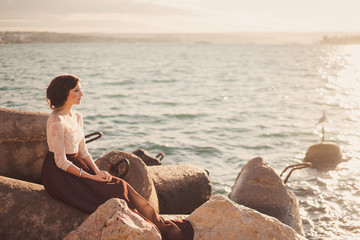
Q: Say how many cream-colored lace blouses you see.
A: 1